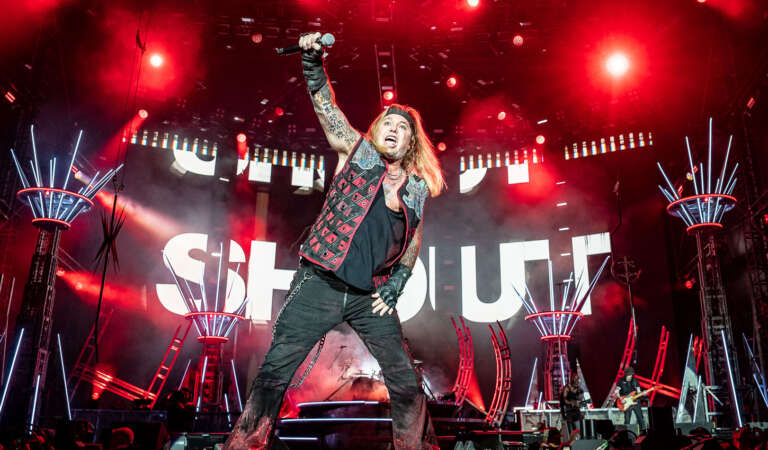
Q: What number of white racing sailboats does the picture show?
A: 0